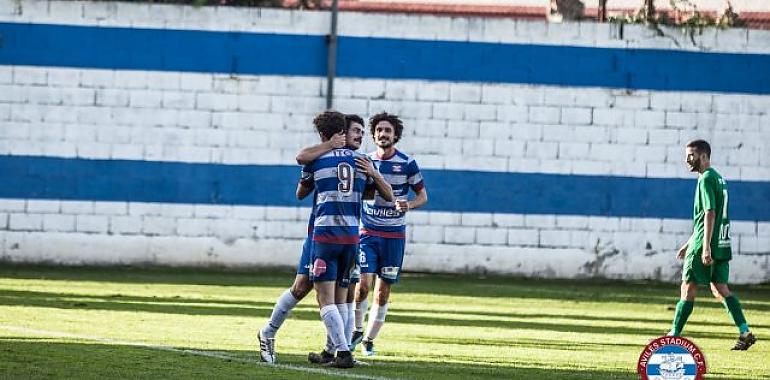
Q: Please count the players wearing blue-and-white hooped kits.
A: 3